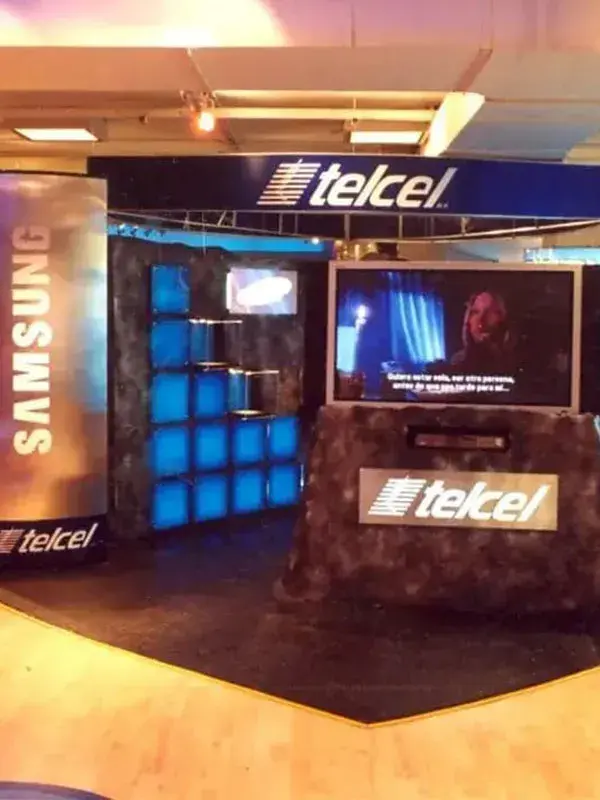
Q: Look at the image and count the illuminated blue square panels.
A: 12